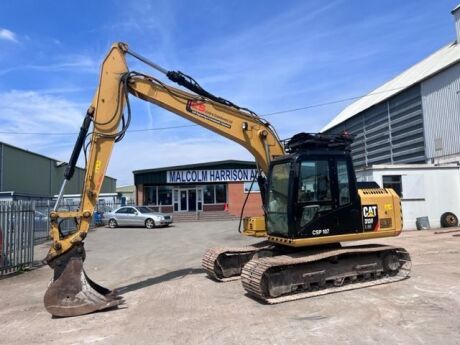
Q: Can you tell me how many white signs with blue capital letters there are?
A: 1